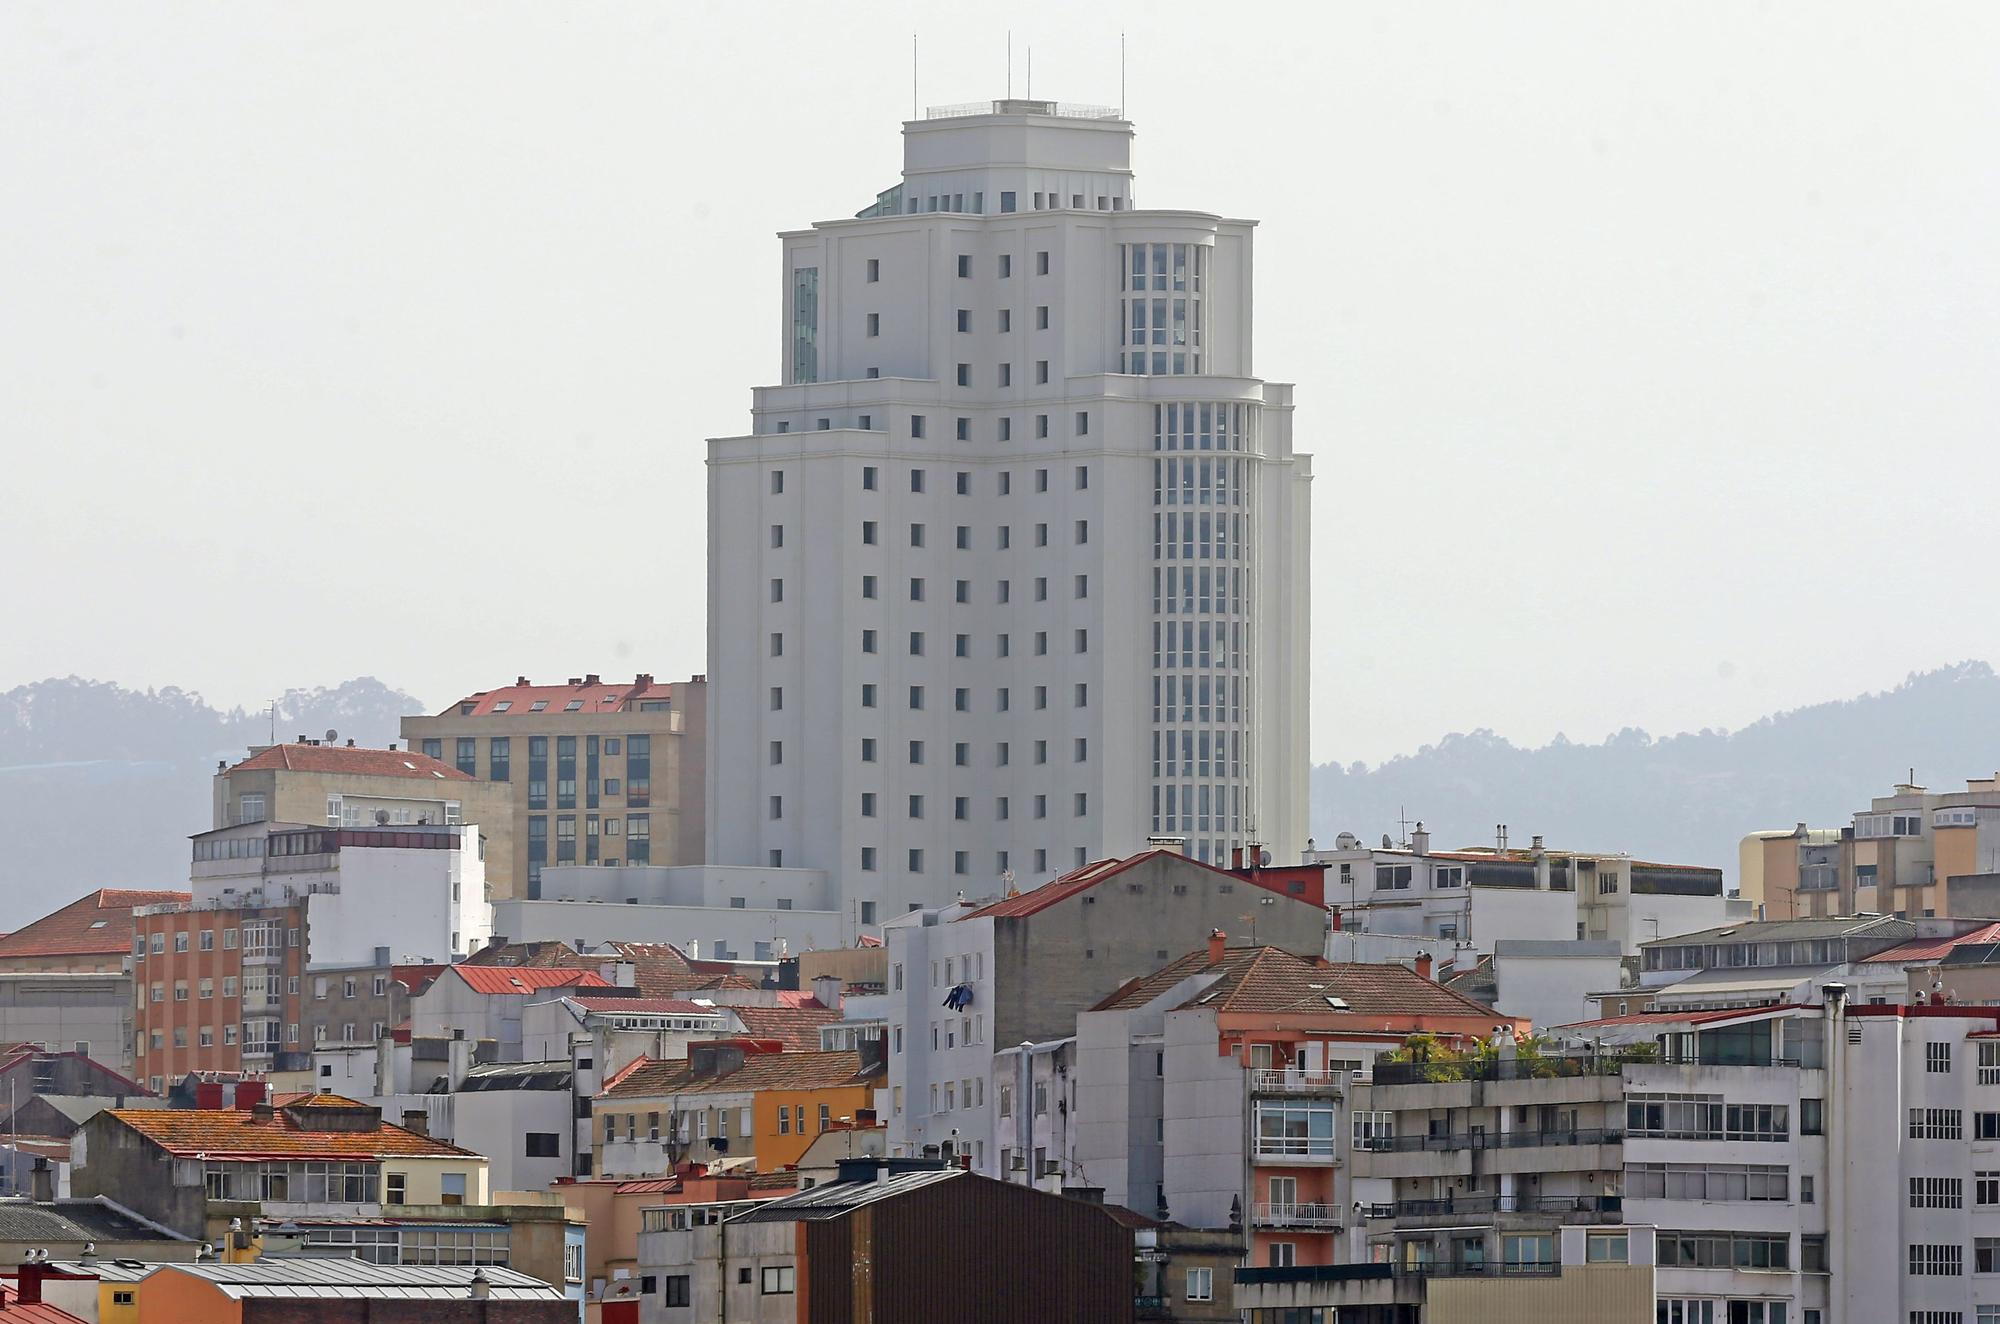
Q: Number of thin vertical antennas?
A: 4